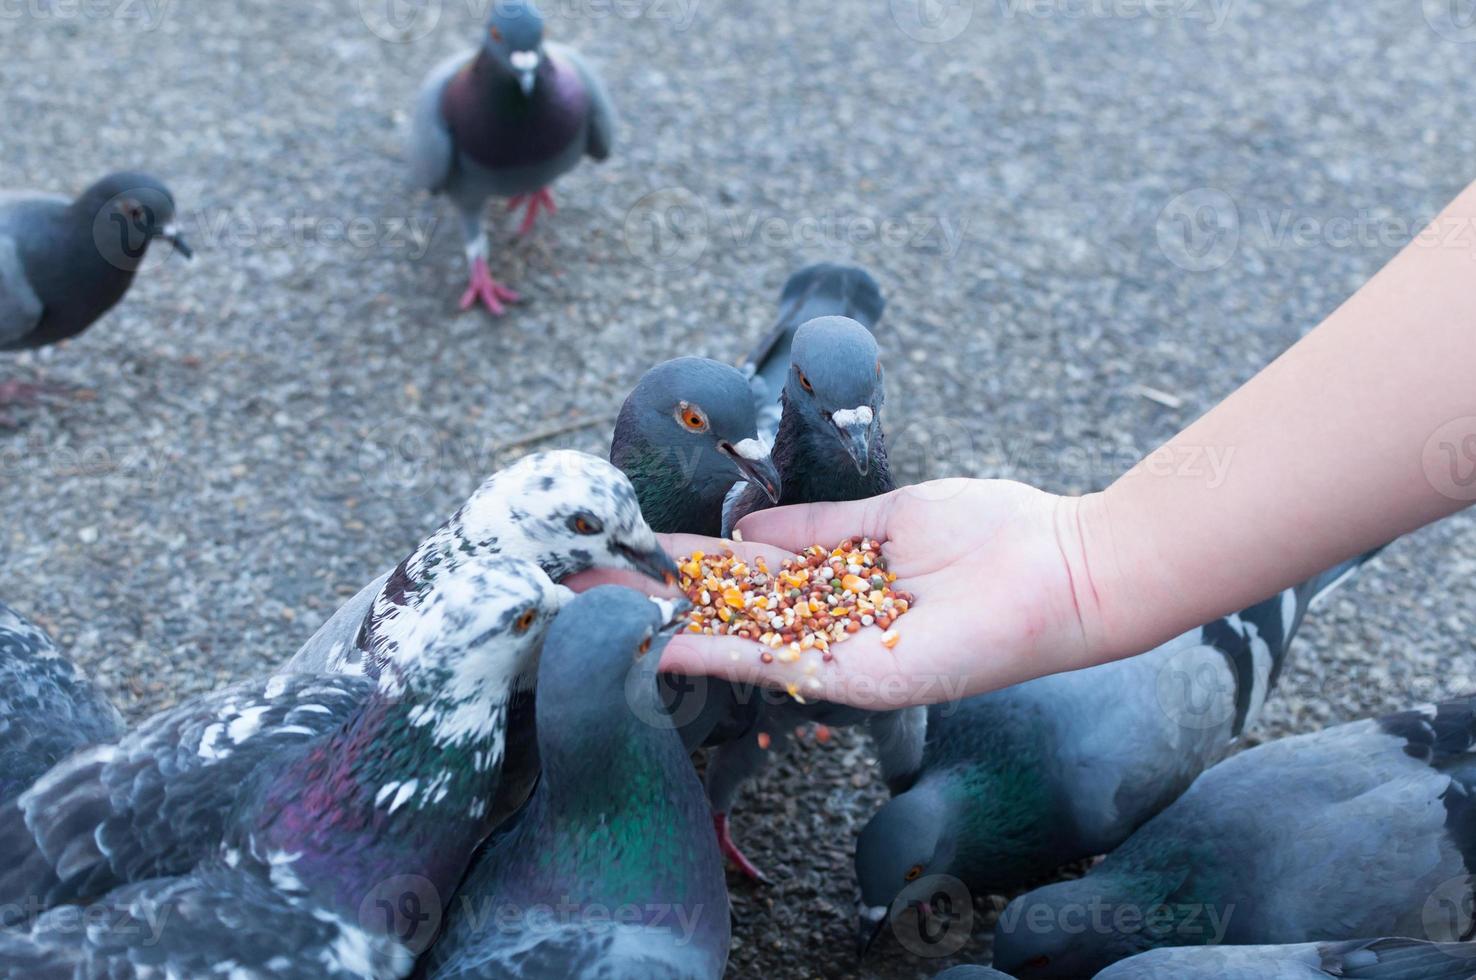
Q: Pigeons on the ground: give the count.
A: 11